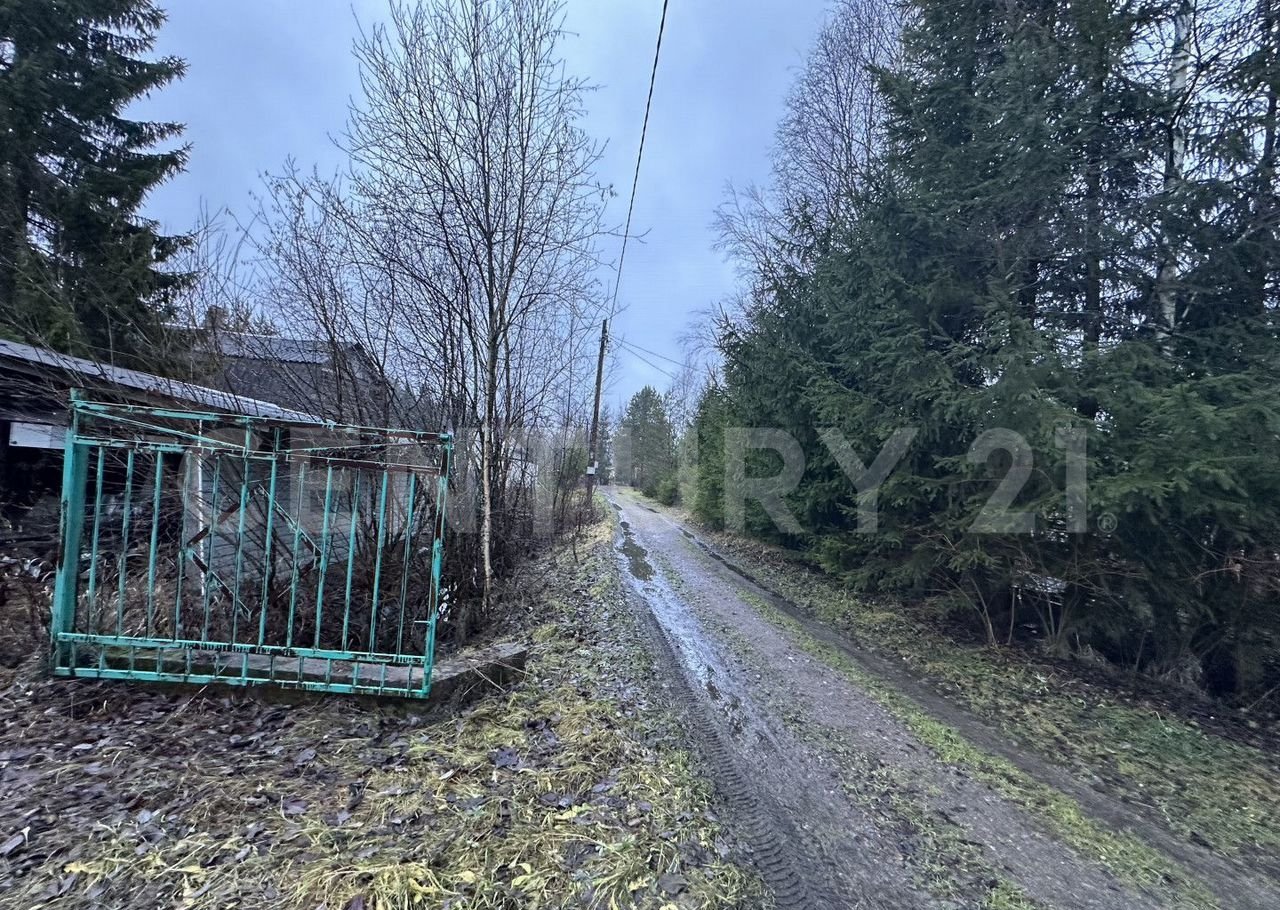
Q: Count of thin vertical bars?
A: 12